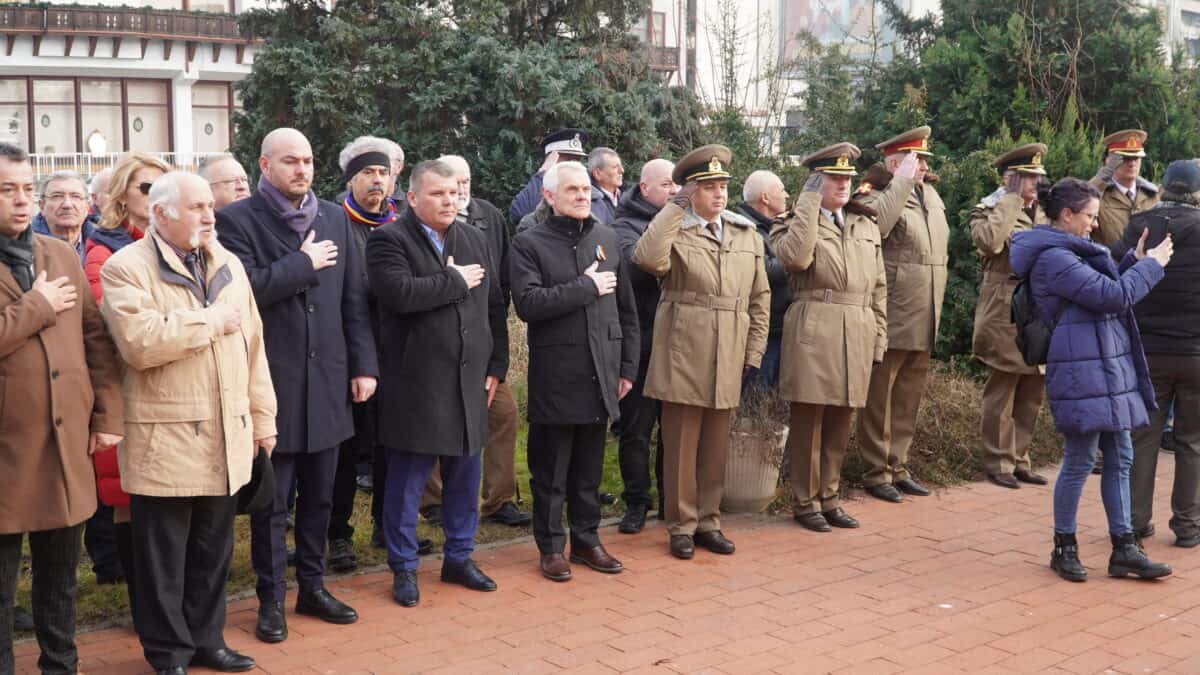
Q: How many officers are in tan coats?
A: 5